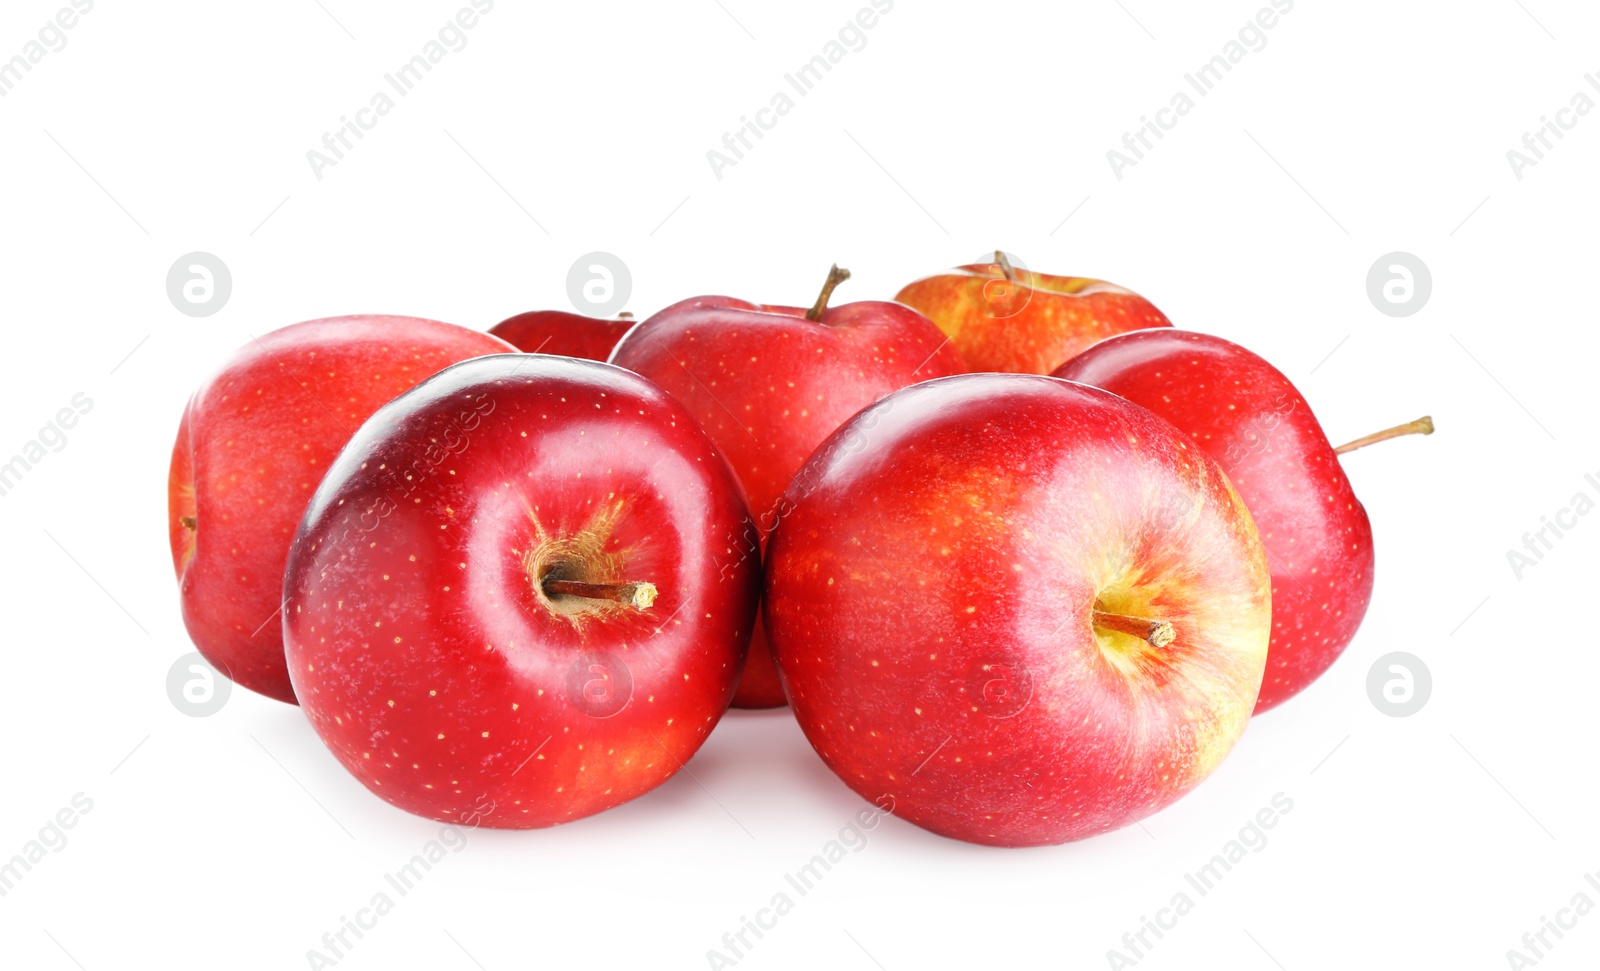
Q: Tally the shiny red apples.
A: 7